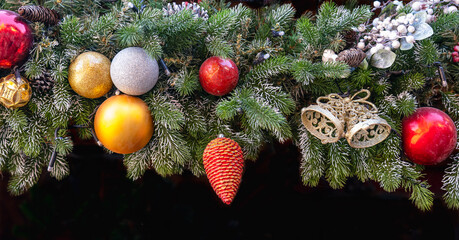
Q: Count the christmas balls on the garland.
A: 7